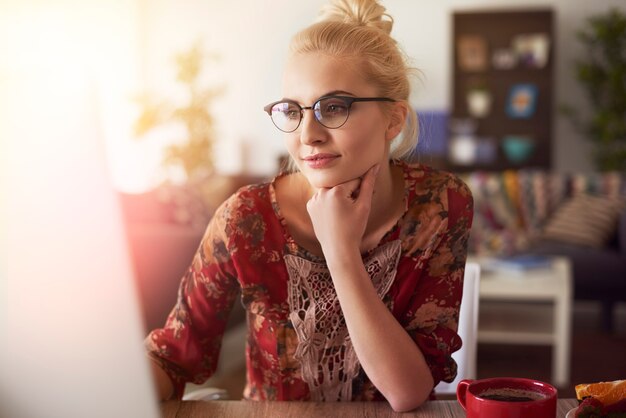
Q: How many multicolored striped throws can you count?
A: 1